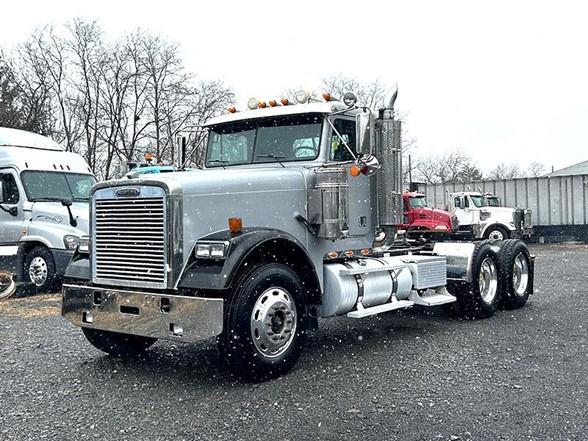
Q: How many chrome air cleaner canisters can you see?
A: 1